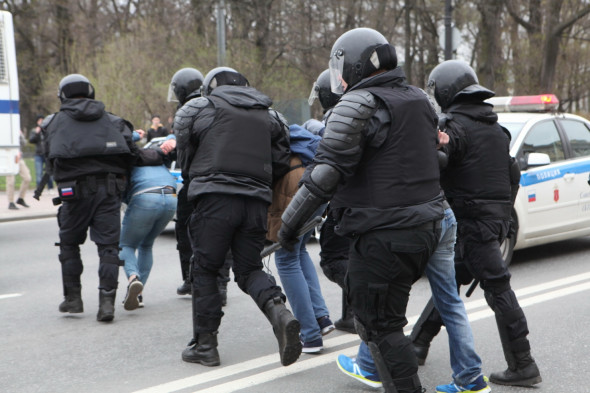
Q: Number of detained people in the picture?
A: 3